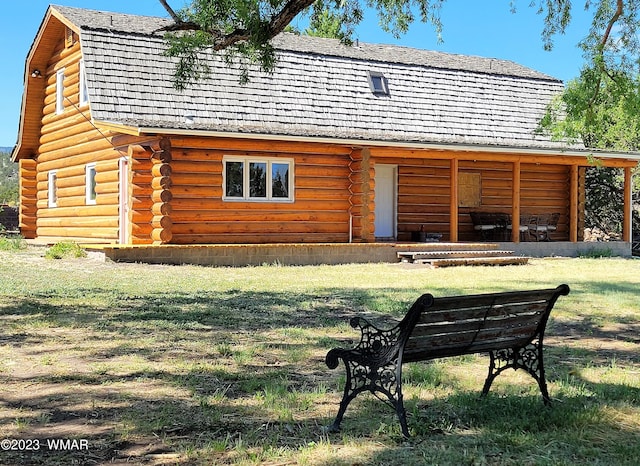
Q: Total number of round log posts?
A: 4